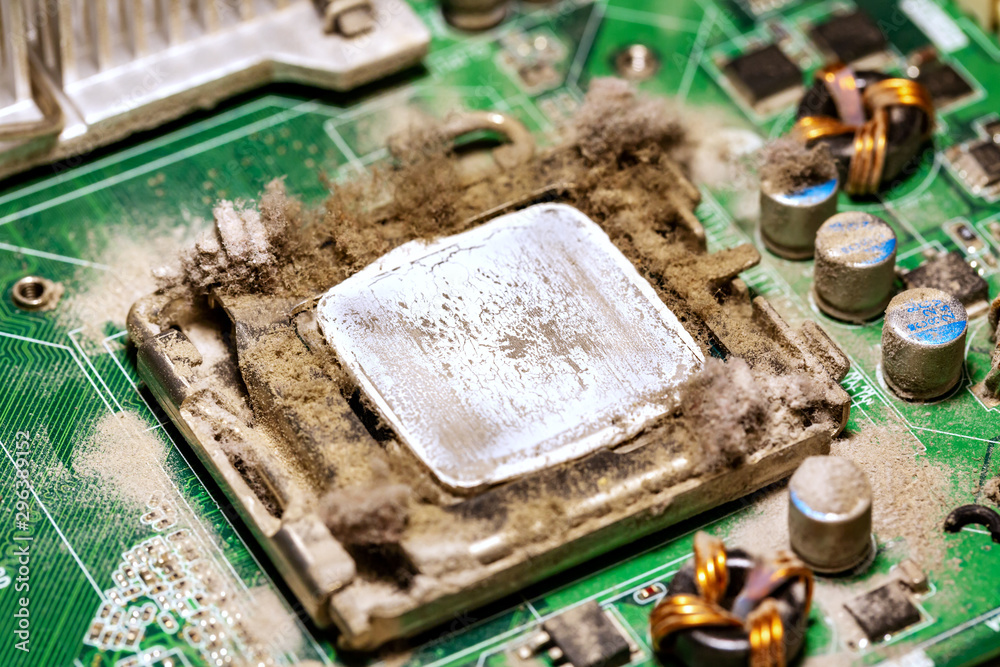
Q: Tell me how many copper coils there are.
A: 2